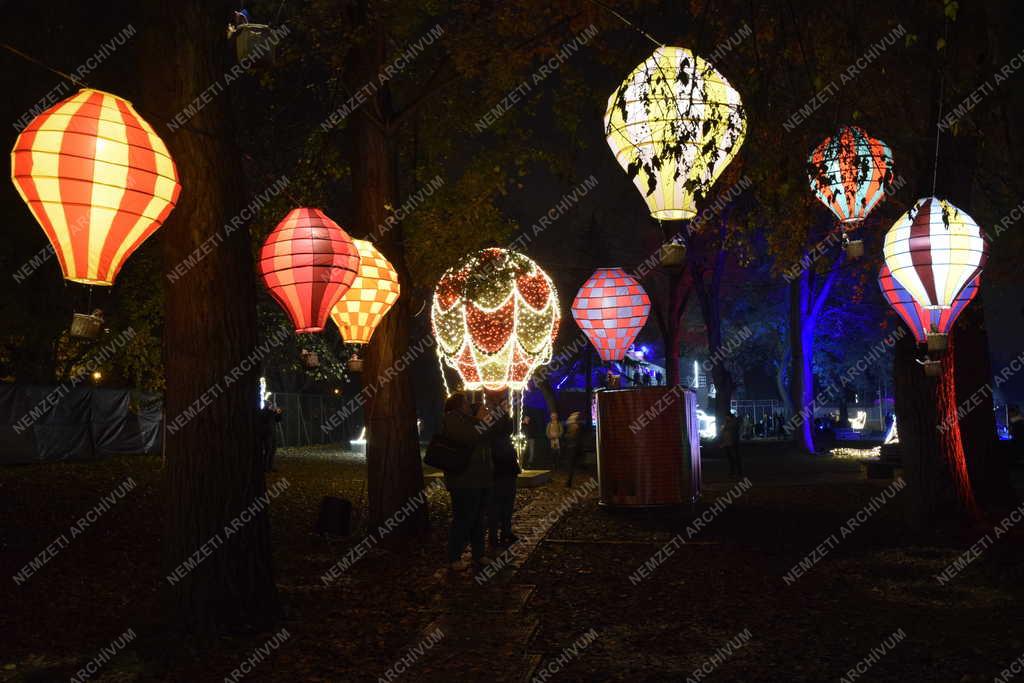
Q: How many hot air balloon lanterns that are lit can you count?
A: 9